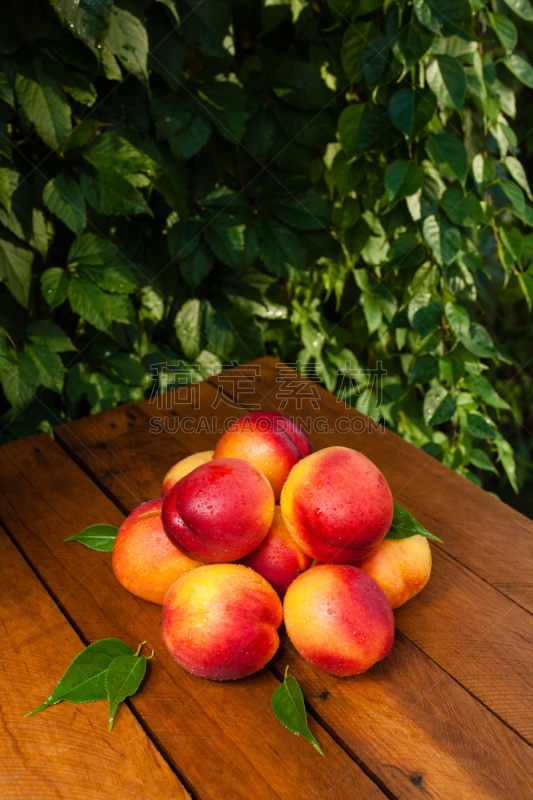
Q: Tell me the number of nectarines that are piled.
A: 9